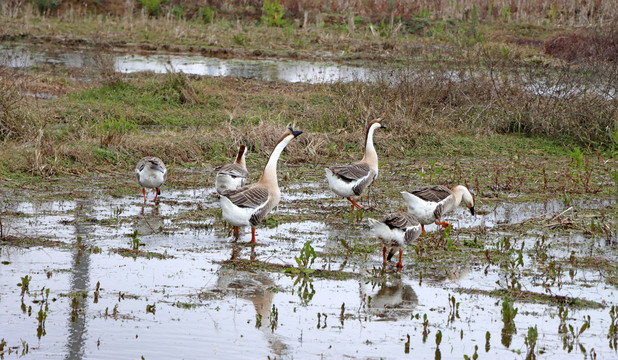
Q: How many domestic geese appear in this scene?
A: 6